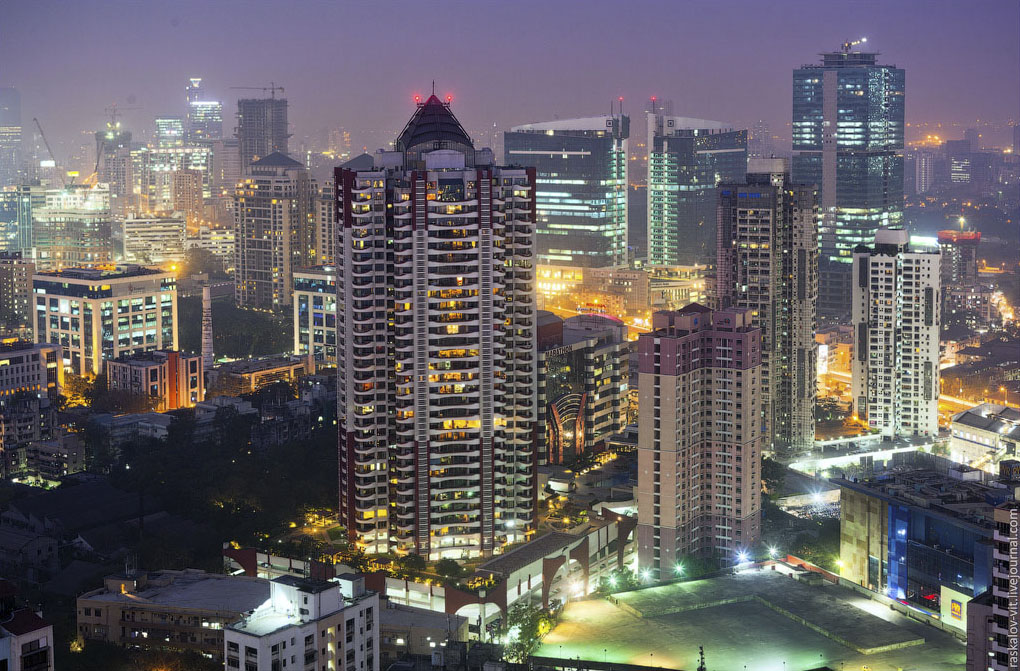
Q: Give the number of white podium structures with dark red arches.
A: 1